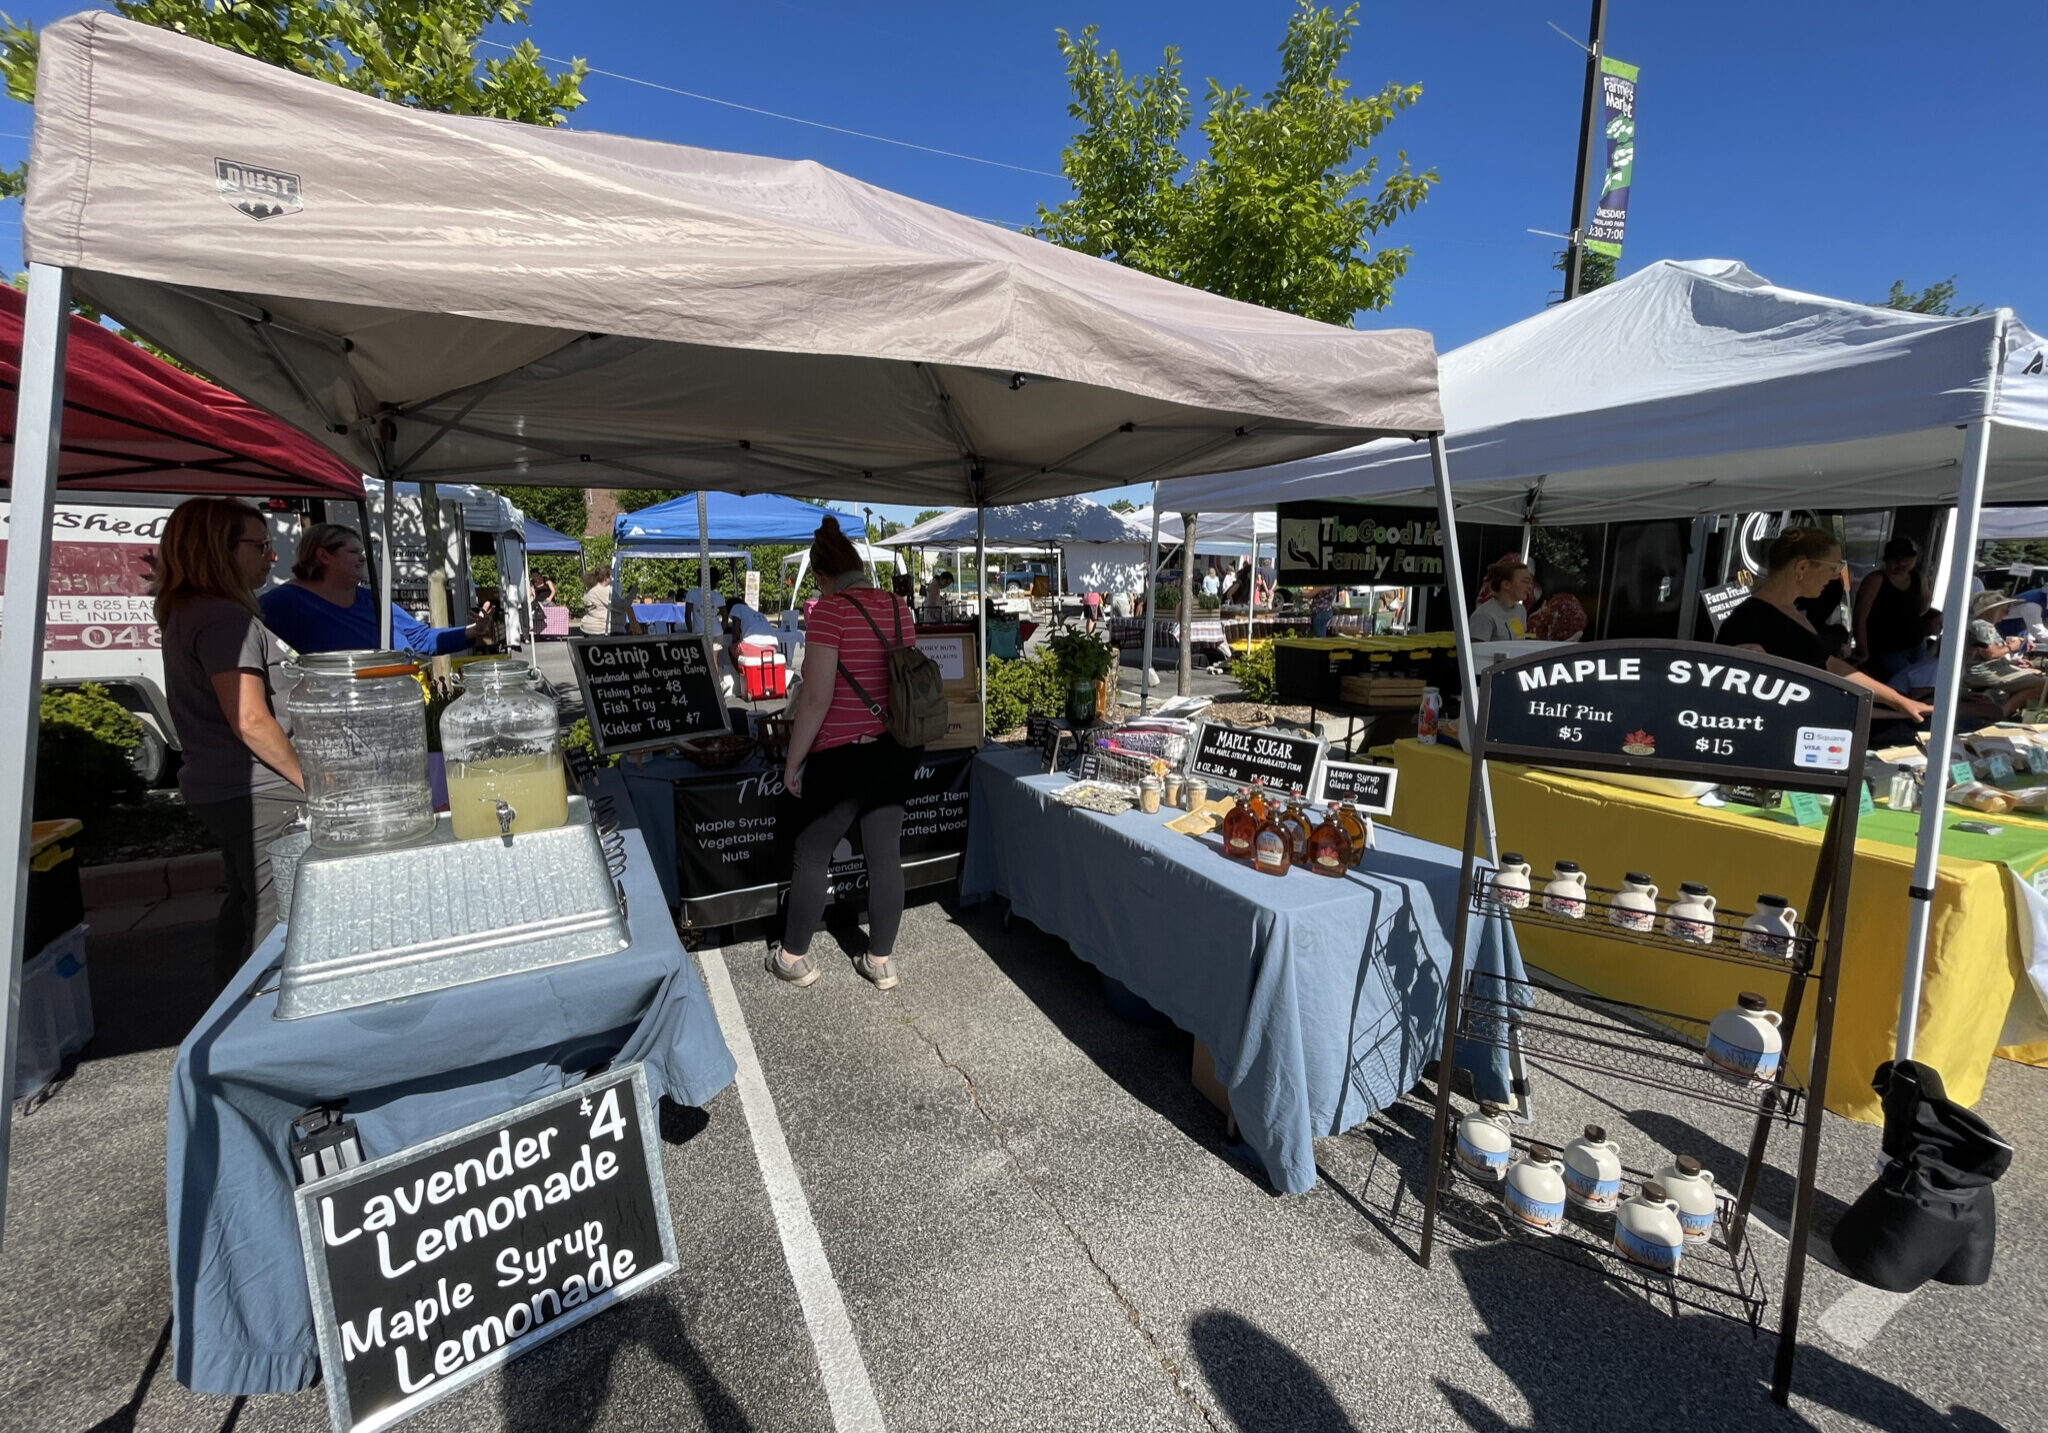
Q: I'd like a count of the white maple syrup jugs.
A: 11